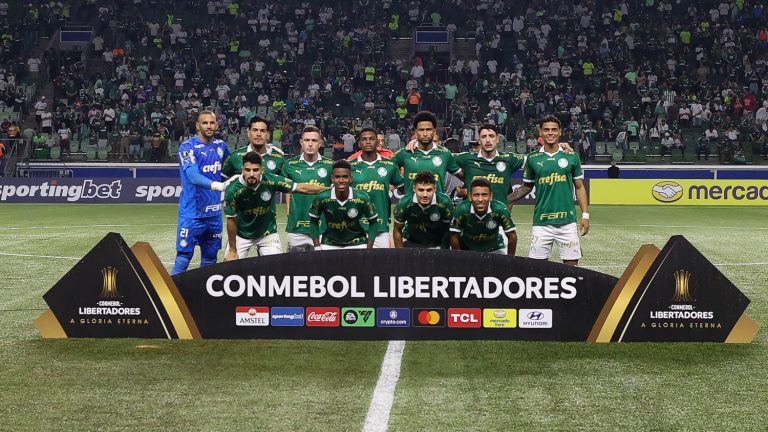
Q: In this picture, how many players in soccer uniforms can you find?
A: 11